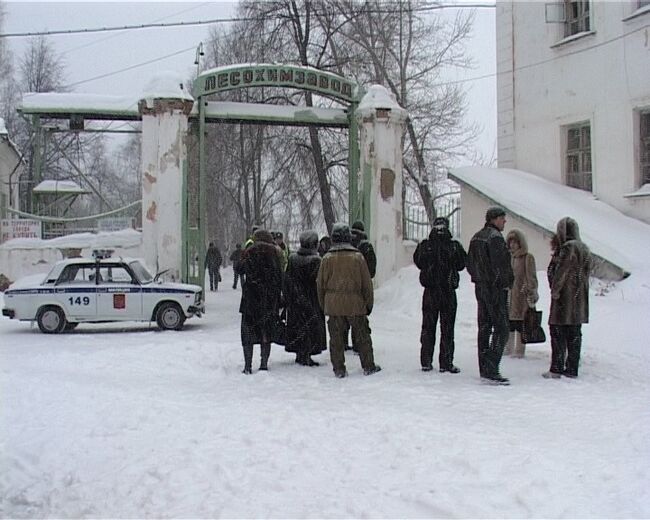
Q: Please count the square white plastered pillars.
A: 2